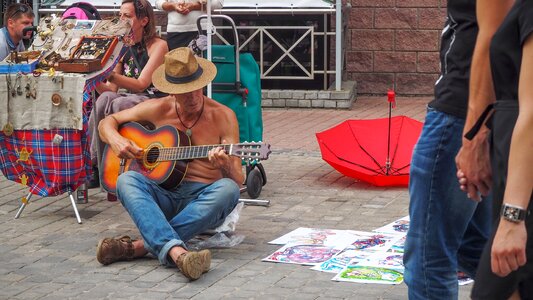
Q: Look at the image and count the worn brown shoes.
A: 2